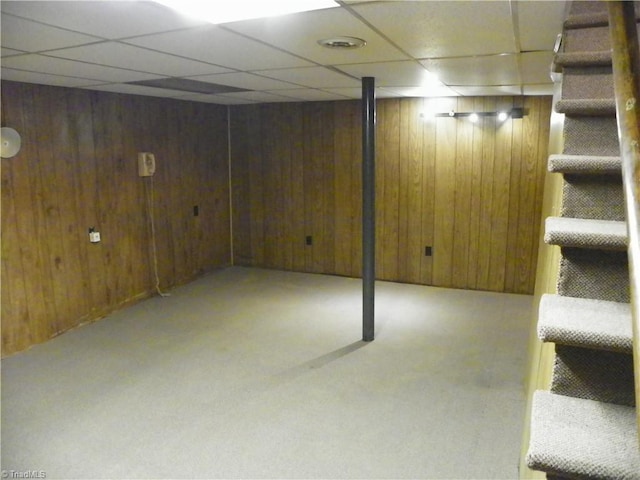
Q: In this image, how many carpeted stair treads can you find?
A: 7